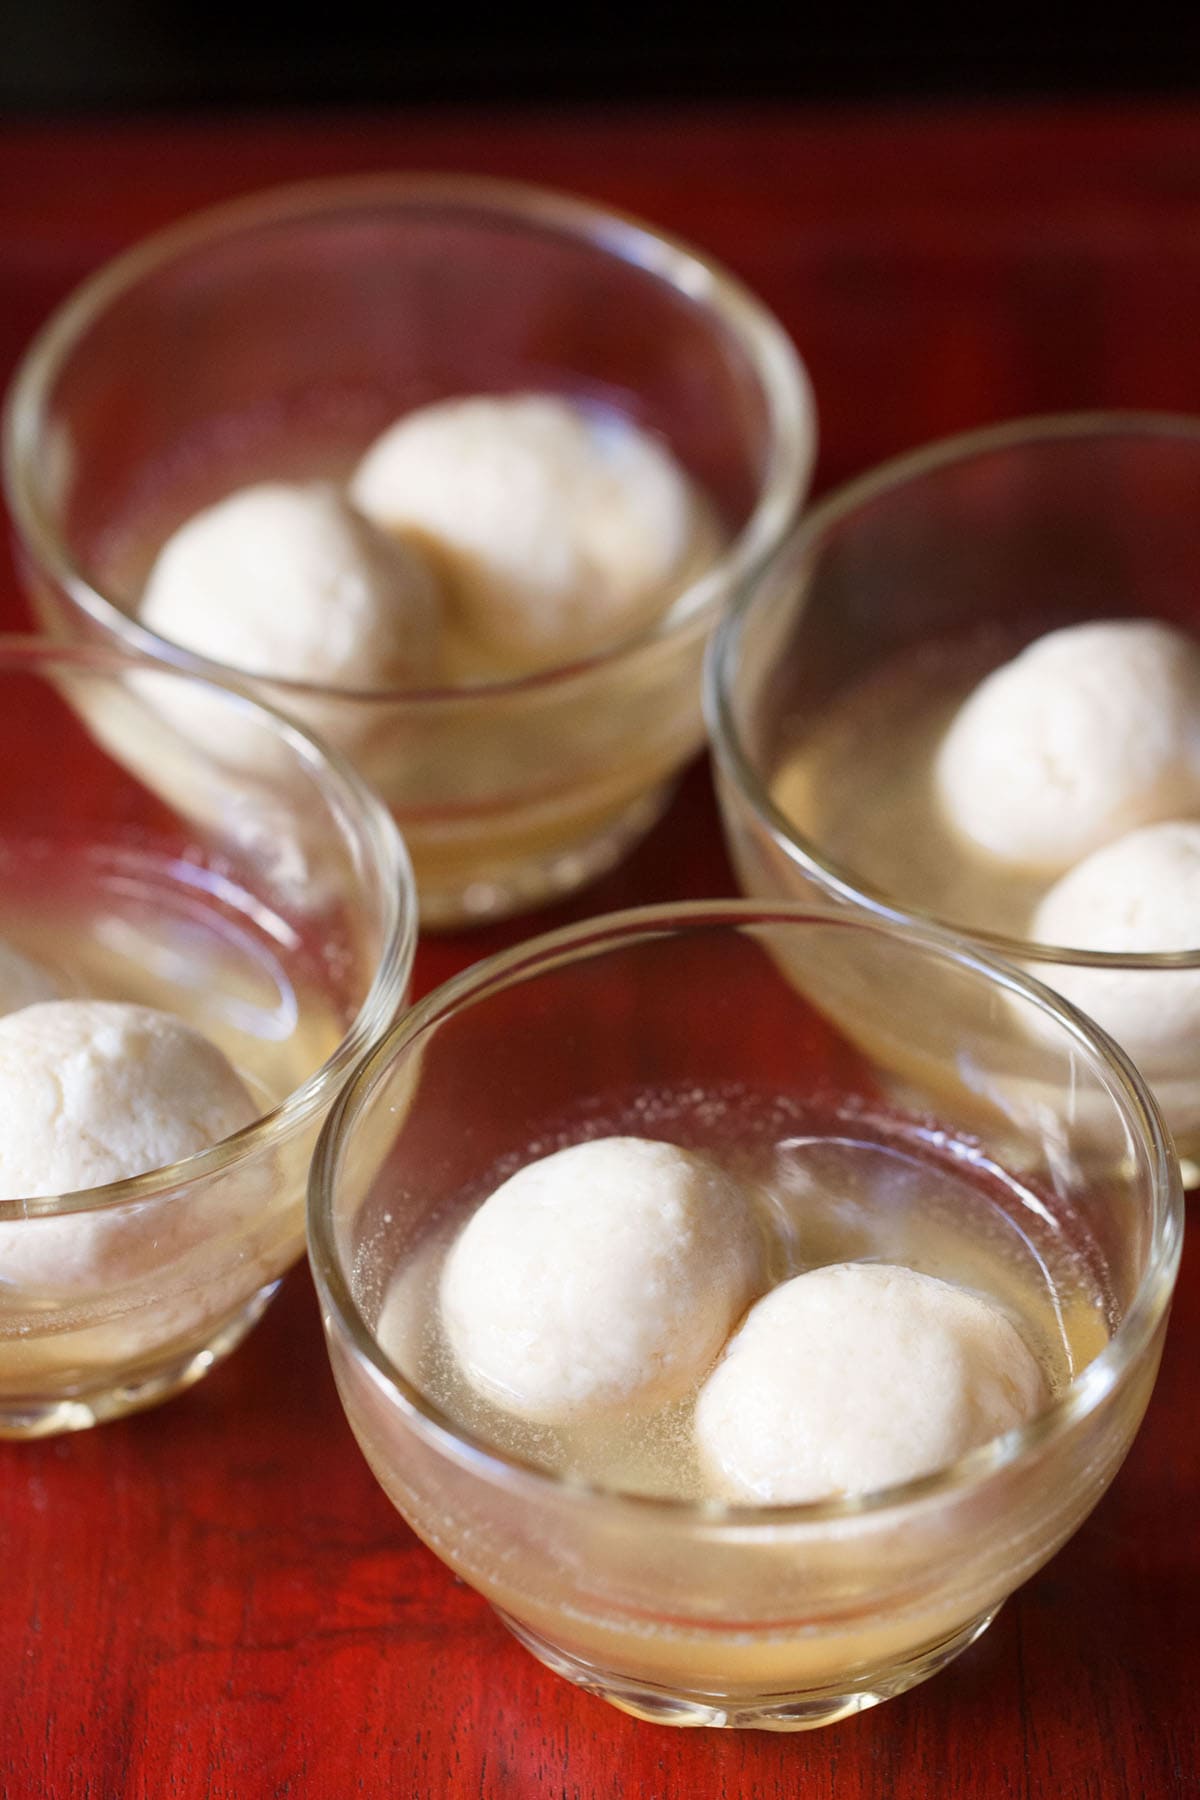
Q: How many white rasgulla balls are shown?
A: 7